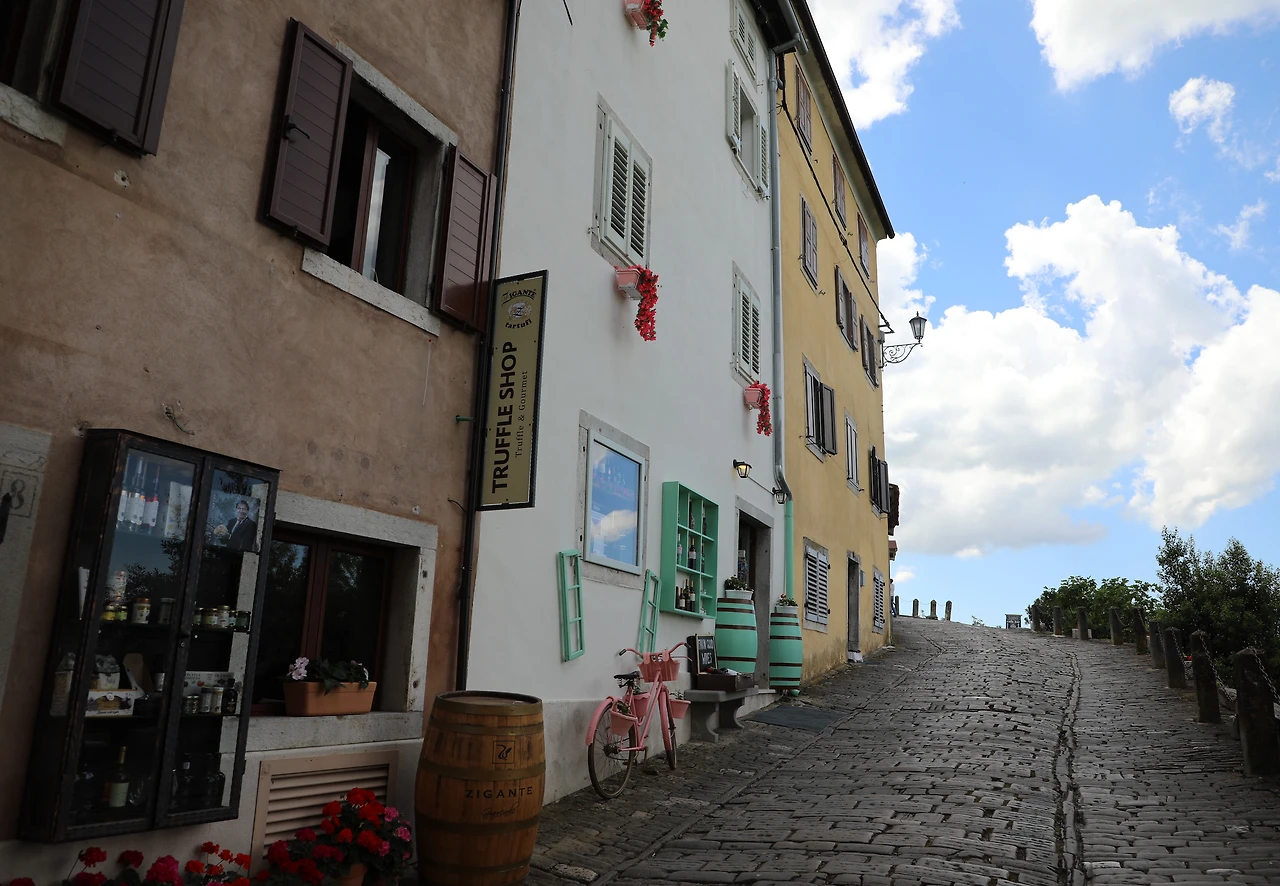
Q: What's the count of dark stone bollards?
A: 13